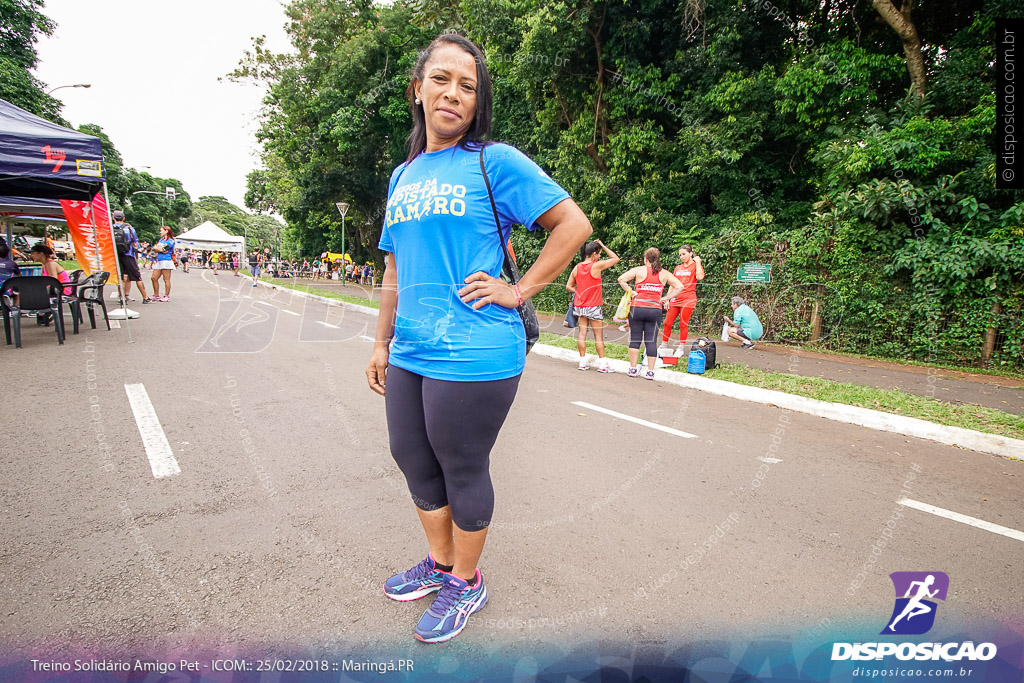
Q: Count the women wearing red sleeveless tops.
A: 2